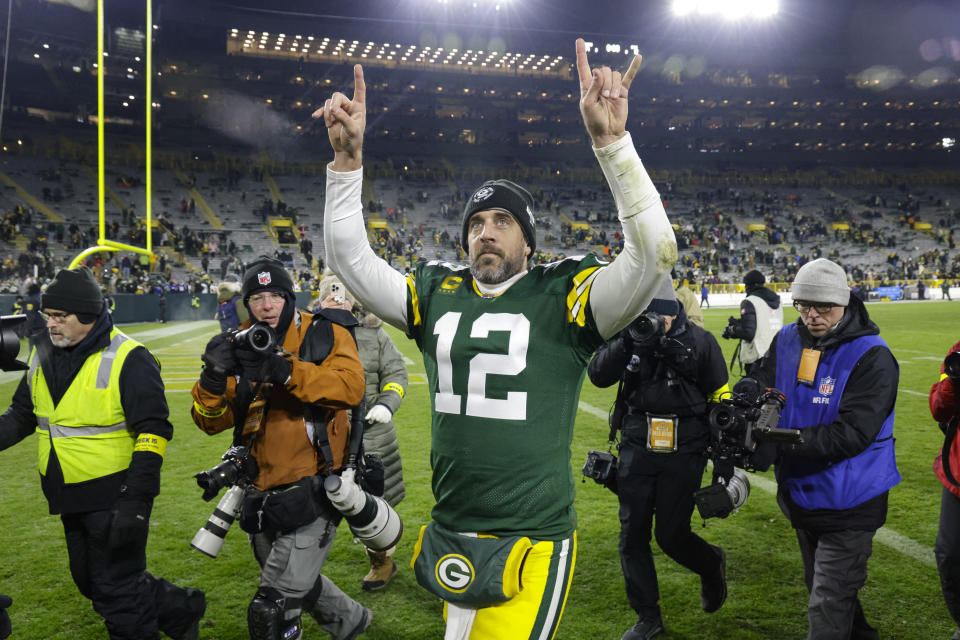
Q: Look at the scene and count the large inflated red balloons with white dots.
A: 0